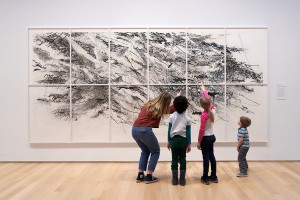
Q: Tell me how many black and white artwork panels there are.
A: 12